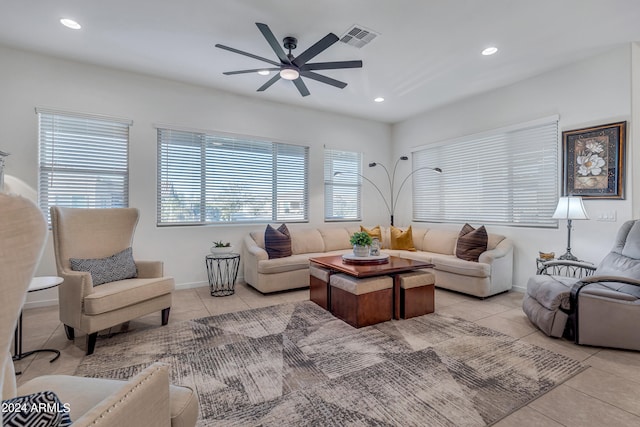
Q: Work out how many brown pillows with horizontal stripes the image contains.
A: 2